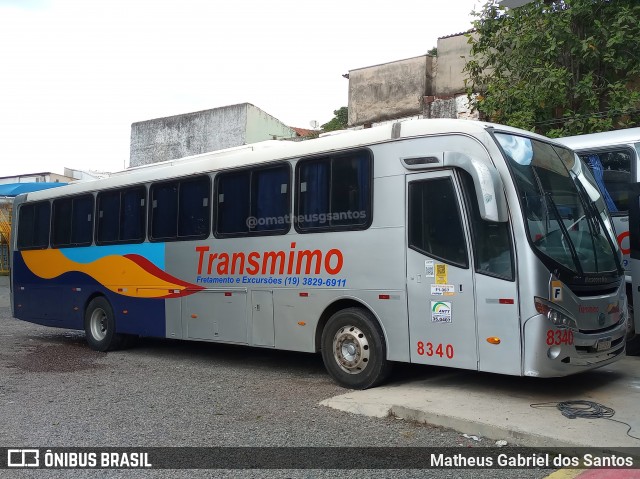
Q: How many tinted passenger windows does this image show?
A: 6